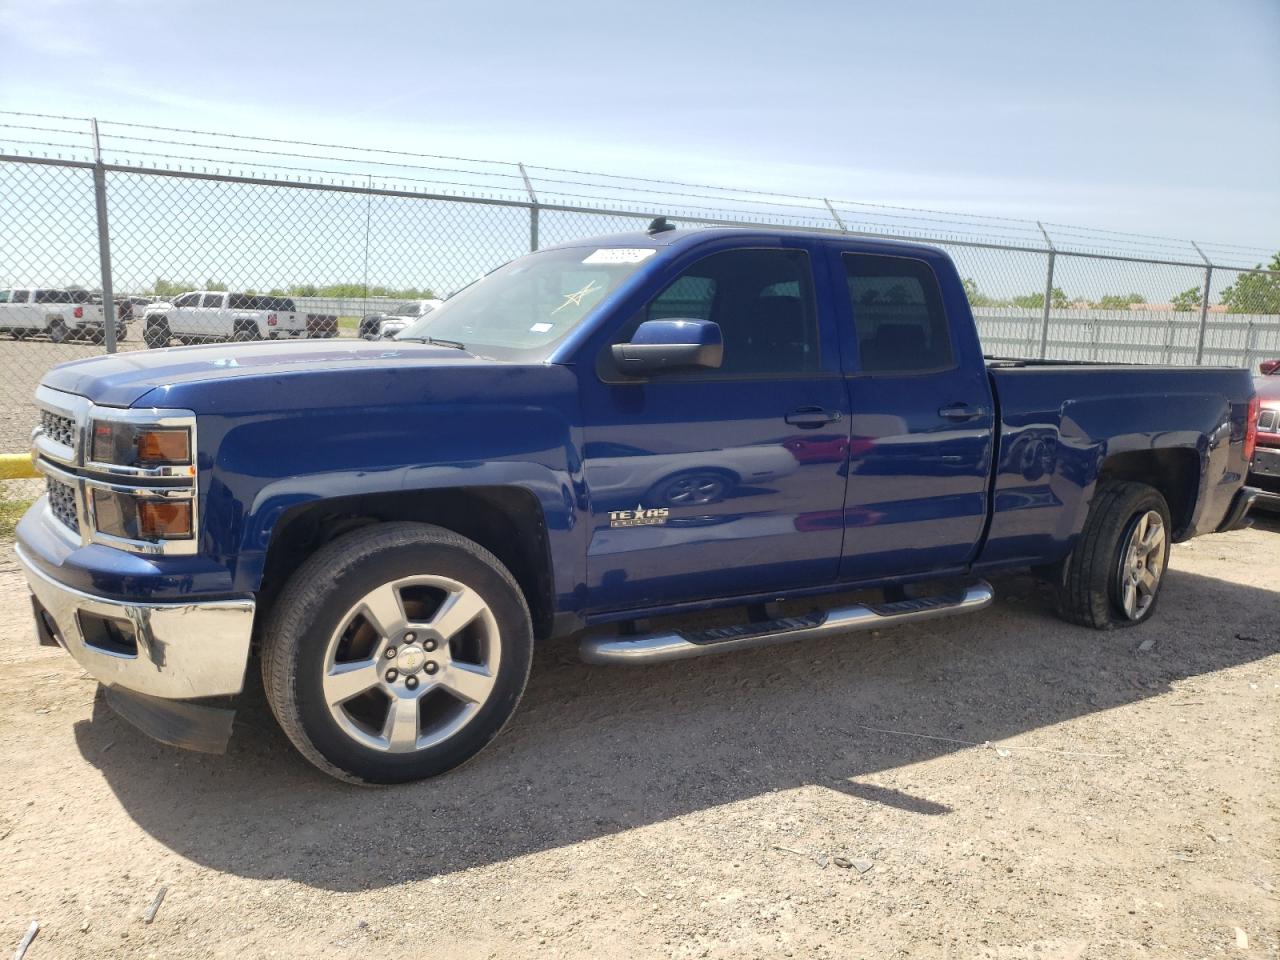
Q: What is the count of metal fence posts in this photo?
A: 5